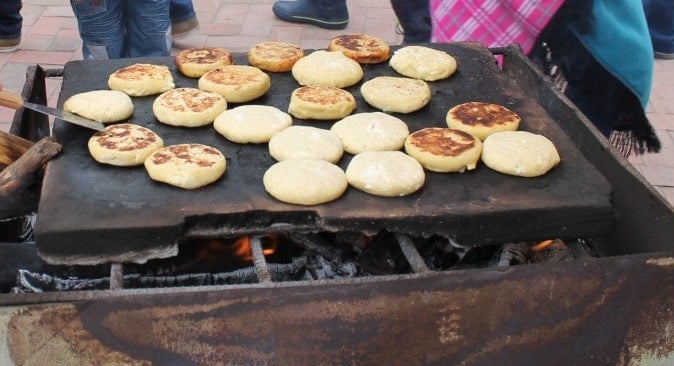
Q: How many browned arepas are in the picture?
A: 11